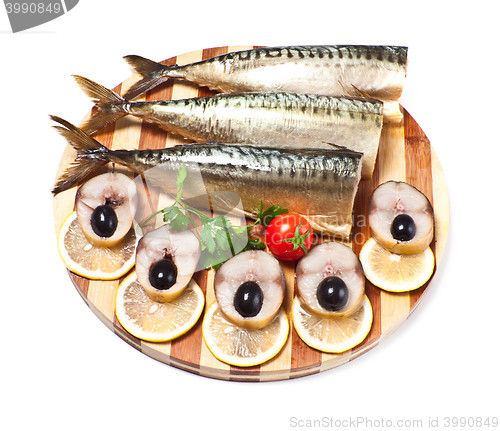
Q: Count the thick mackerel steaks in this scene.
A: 5